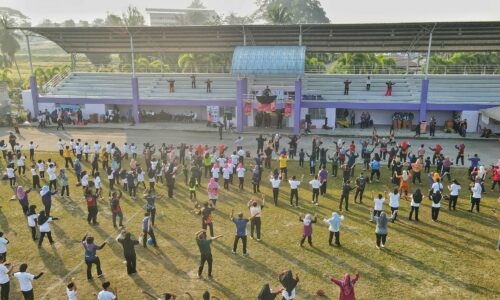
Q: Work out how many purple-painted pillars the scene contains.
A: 5